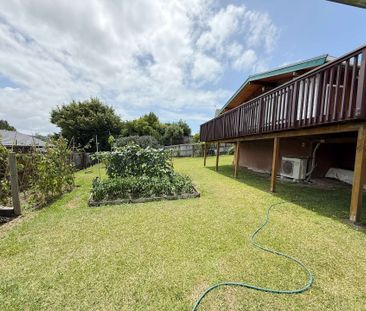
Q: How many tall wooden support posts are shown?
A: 5